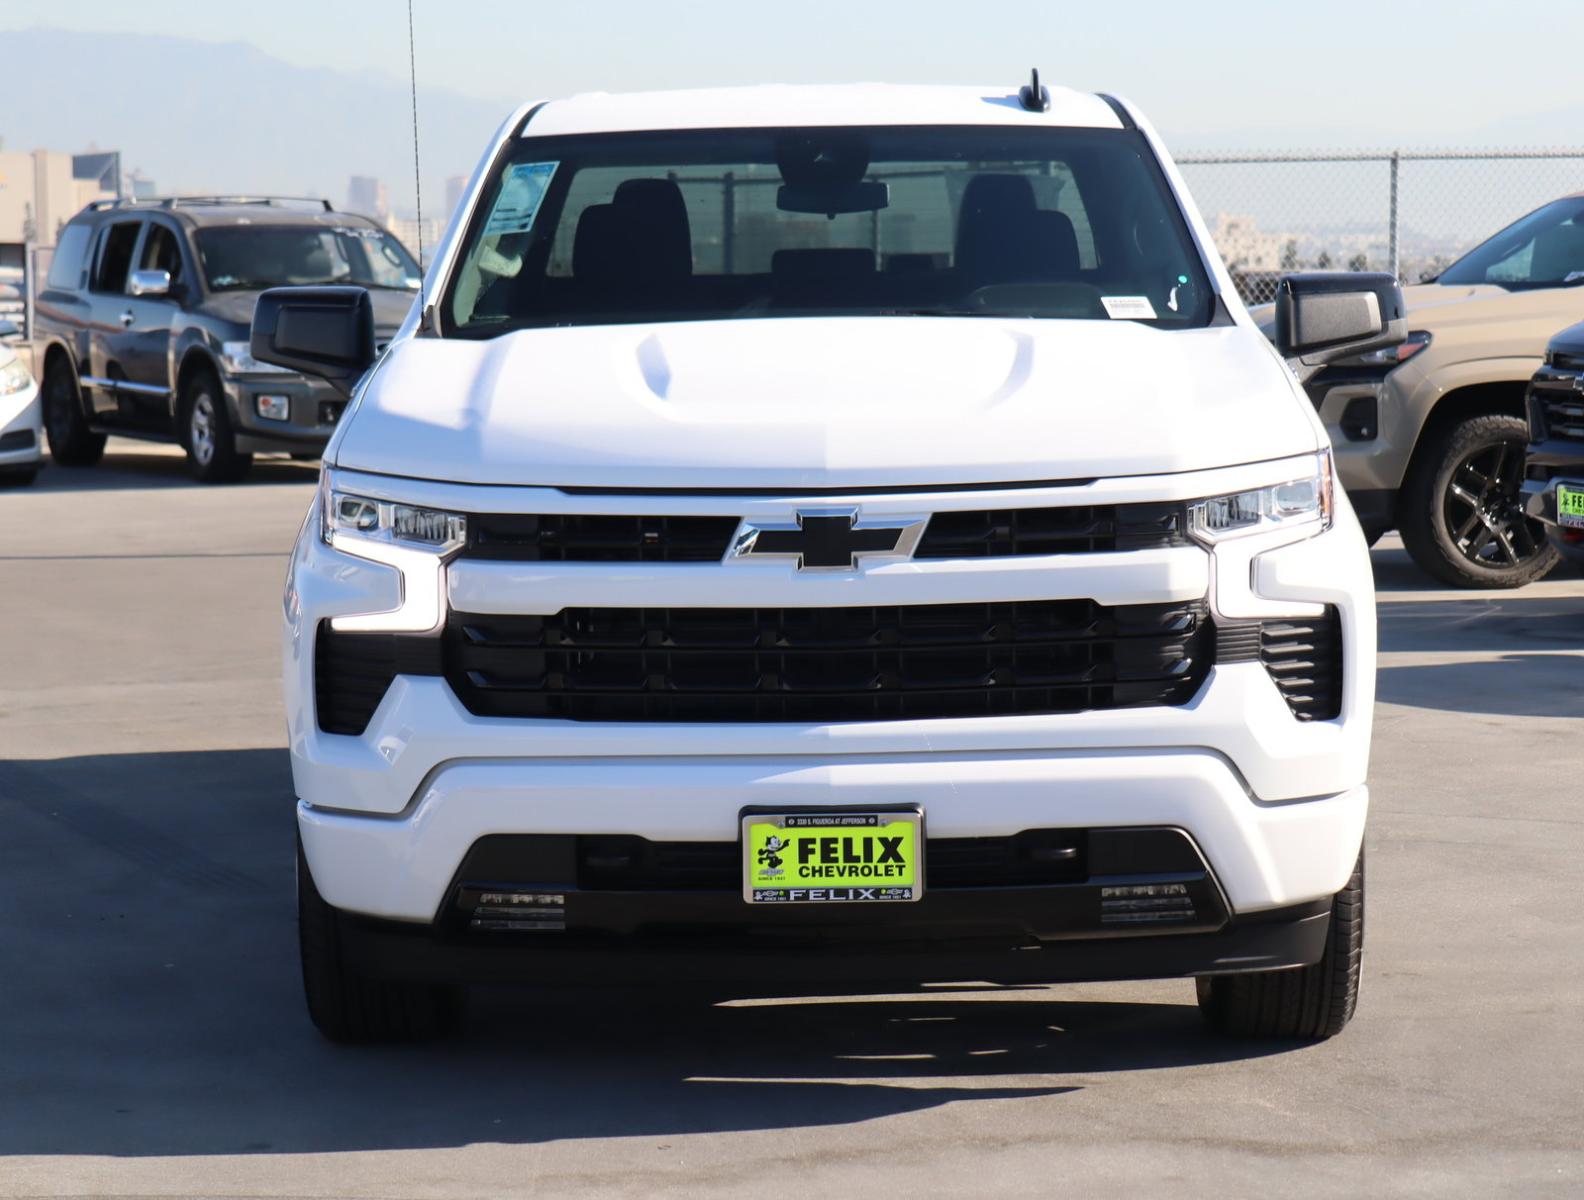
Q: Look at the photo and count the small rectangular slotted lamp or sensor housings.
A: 2